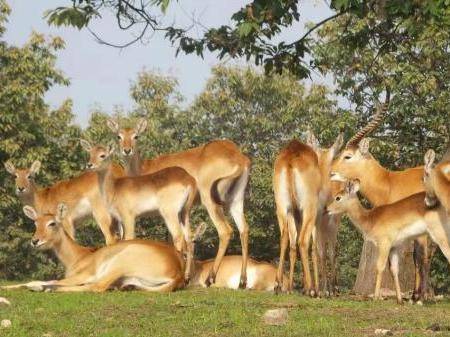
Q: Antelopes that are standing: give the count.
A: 8